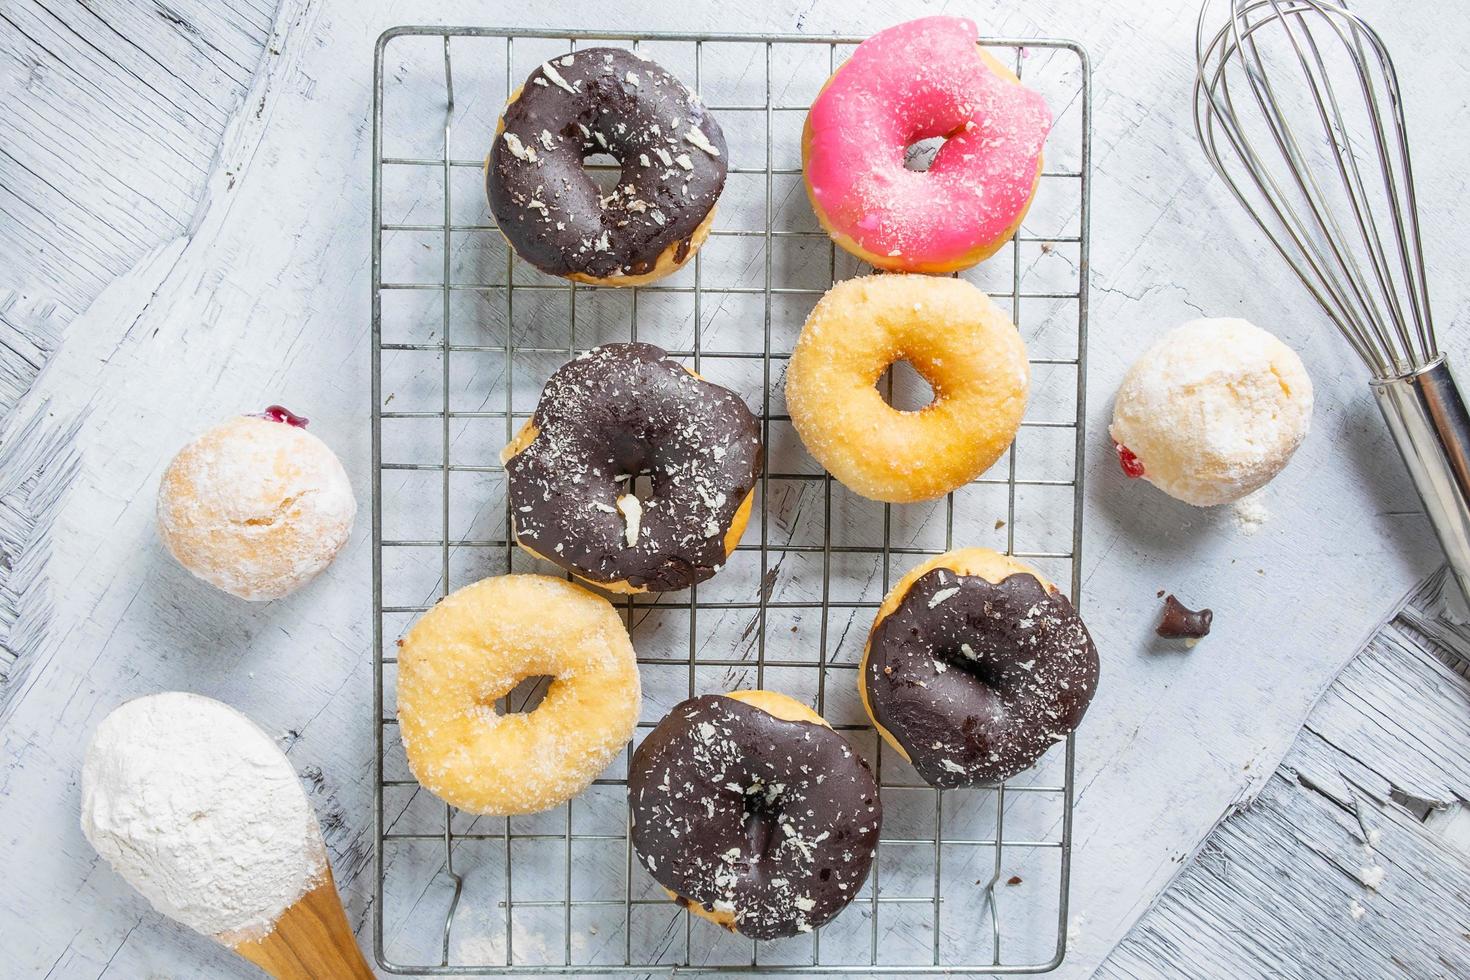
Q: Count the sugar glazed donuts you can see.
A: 2